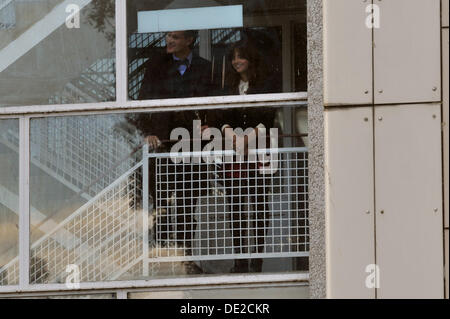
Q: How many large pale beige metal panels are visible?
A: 4